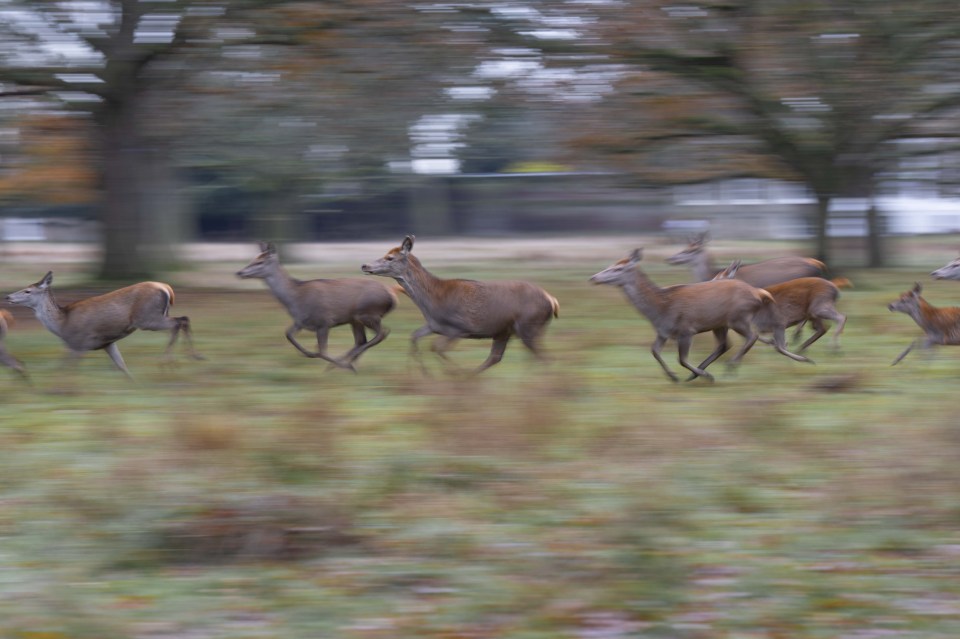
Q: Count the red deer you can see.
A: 9